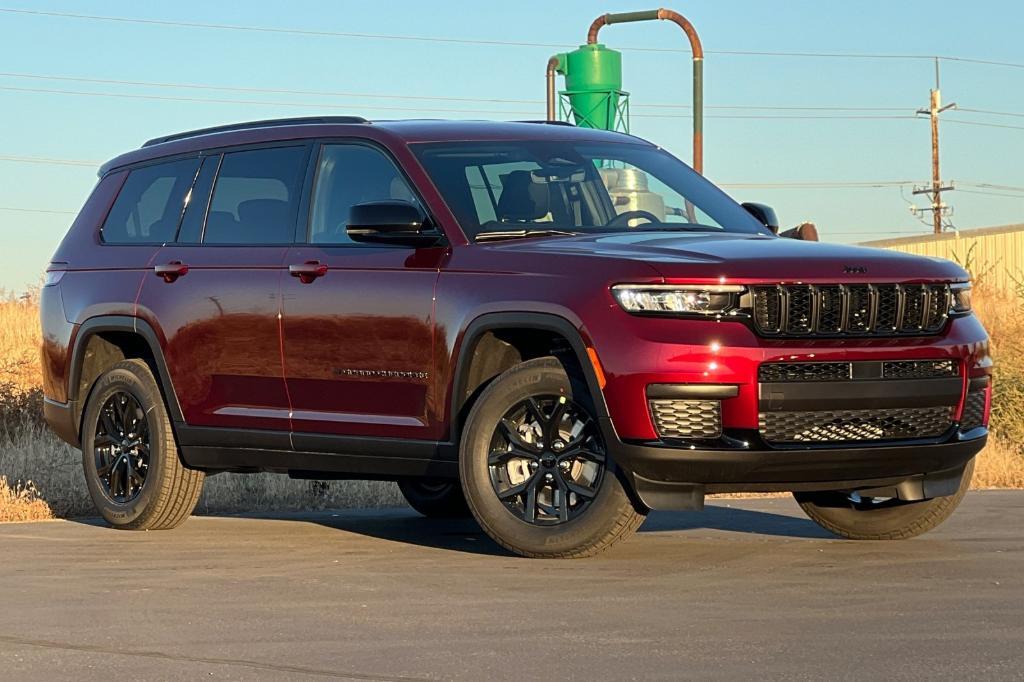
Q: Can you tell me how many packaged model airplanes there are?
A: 0